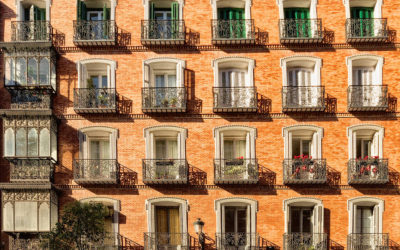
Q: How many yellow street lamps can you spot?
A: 0